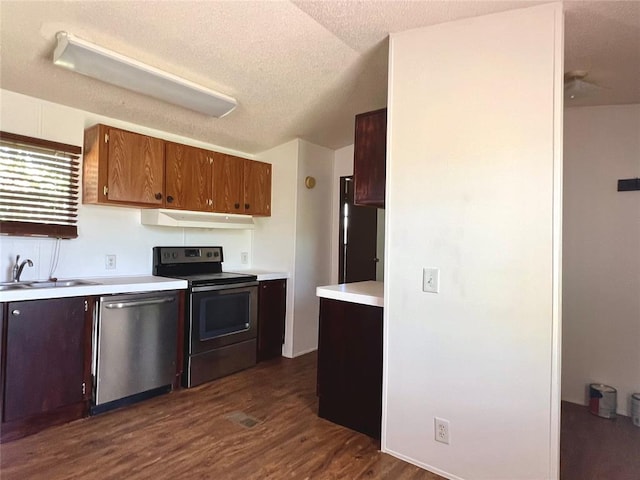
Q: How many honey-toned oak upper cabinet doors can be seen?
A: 4